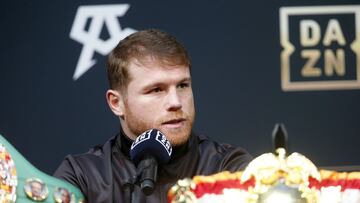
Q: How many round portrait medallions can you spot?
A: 2